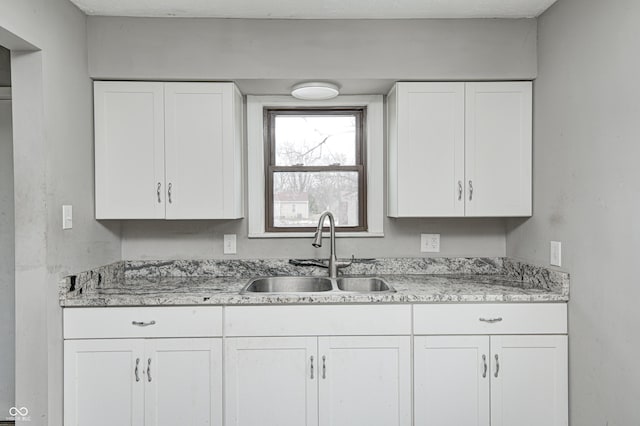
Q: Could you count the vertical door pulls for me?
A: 10